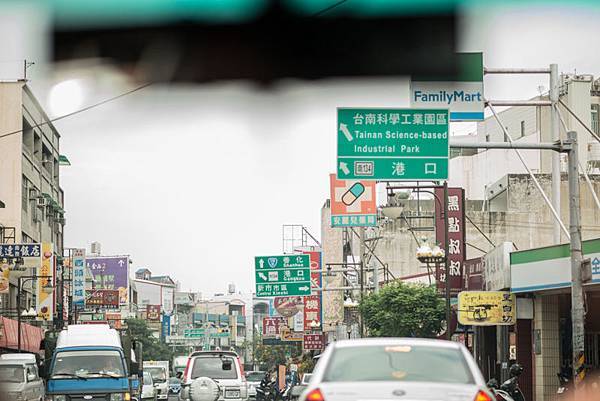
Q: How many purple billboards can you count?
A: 1